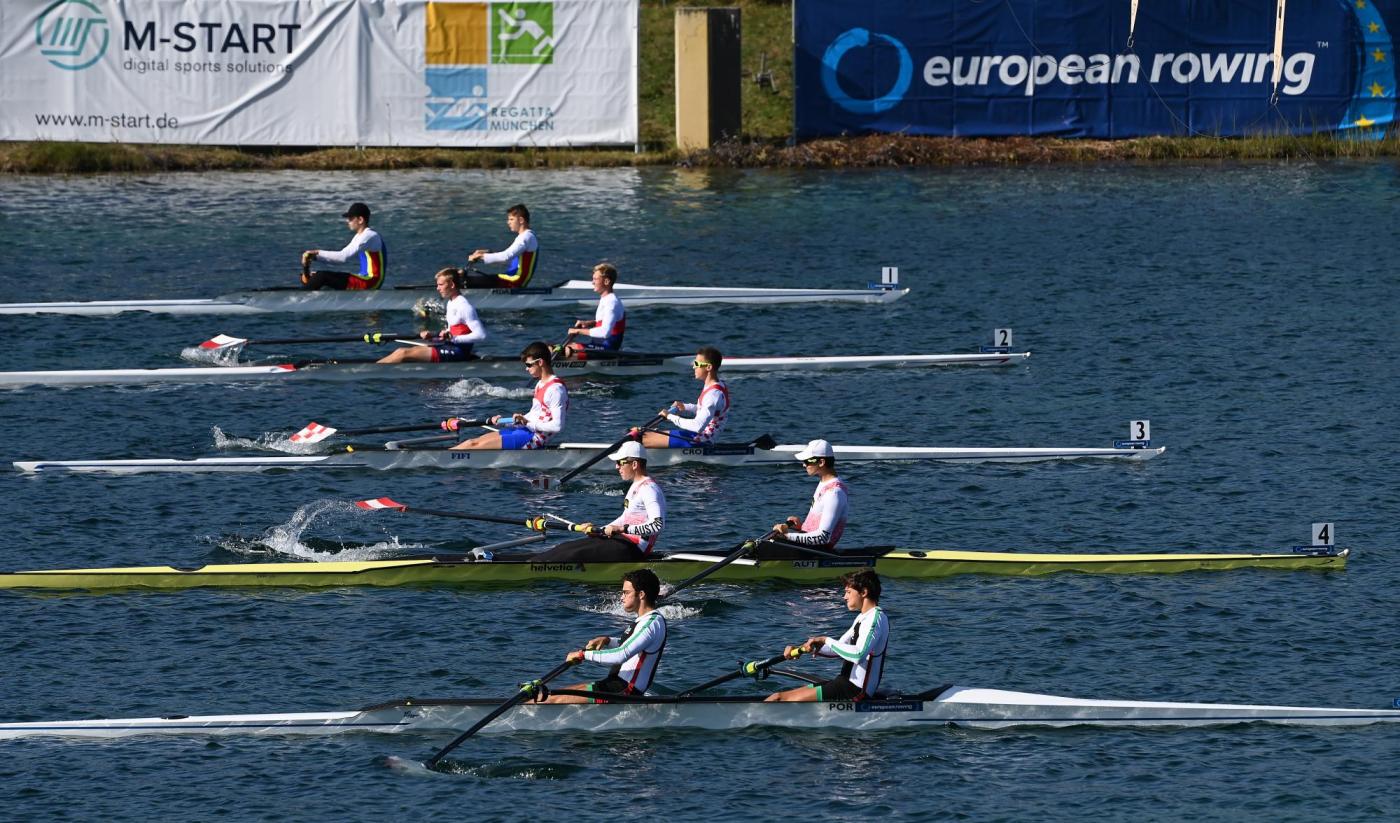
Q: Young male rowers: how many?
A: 10